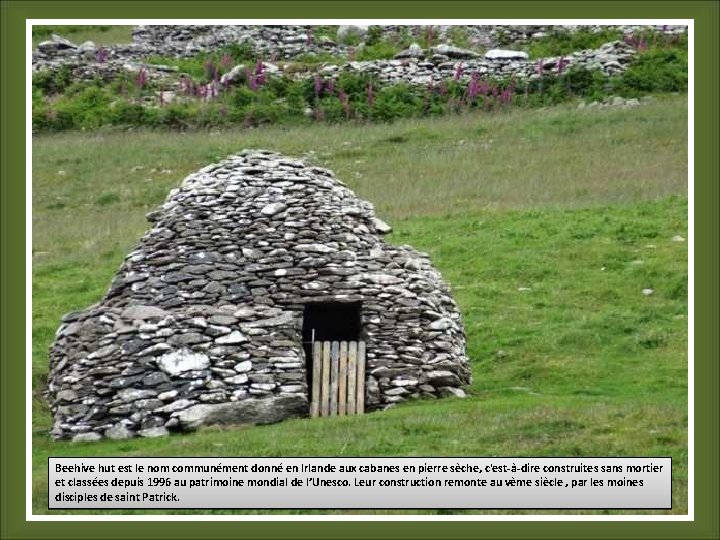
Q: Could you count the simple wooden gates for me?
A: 1